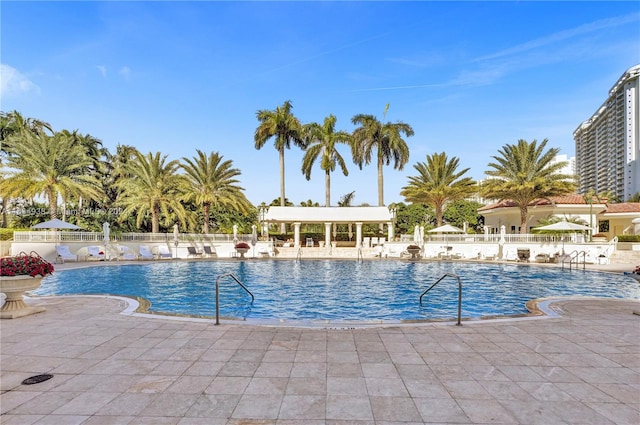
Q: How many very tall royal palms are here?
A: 3